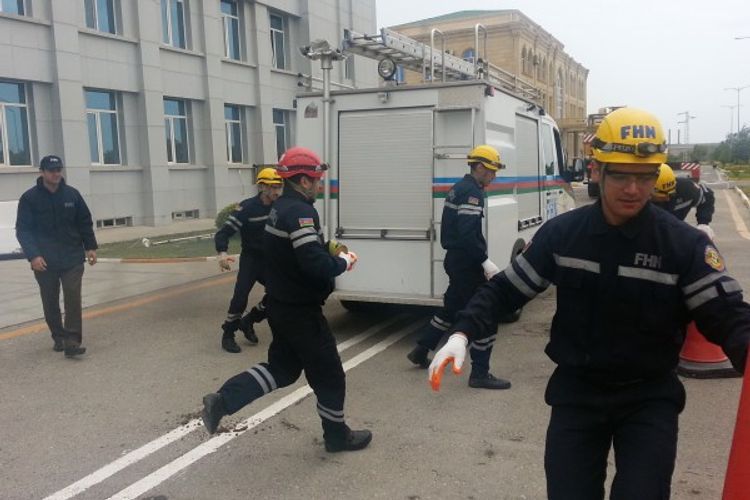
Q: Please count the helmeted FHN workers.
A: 5